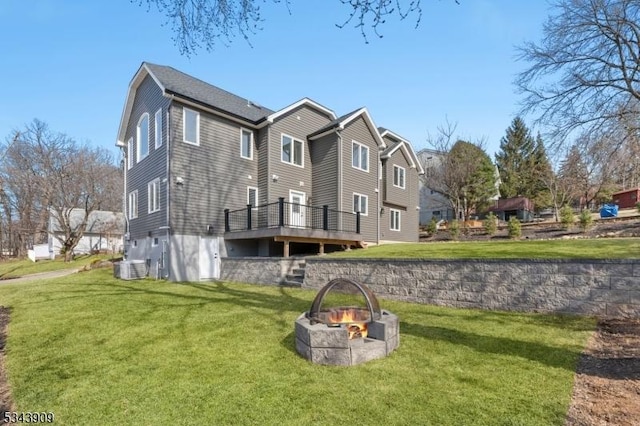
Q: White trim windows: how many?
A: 13